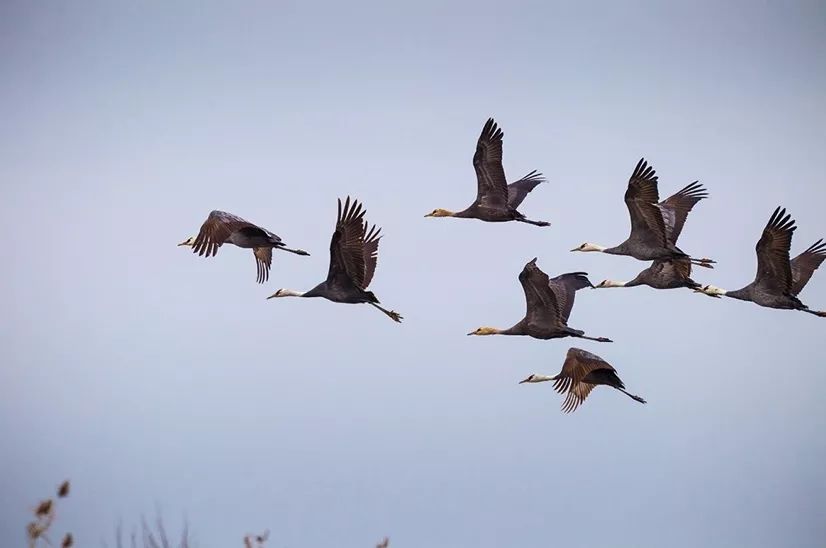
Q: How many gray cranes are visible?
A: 8